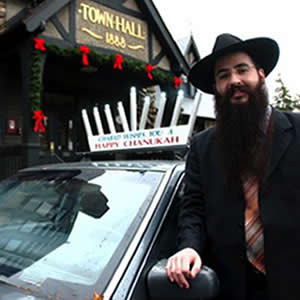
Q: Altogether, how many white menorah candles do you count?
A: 9